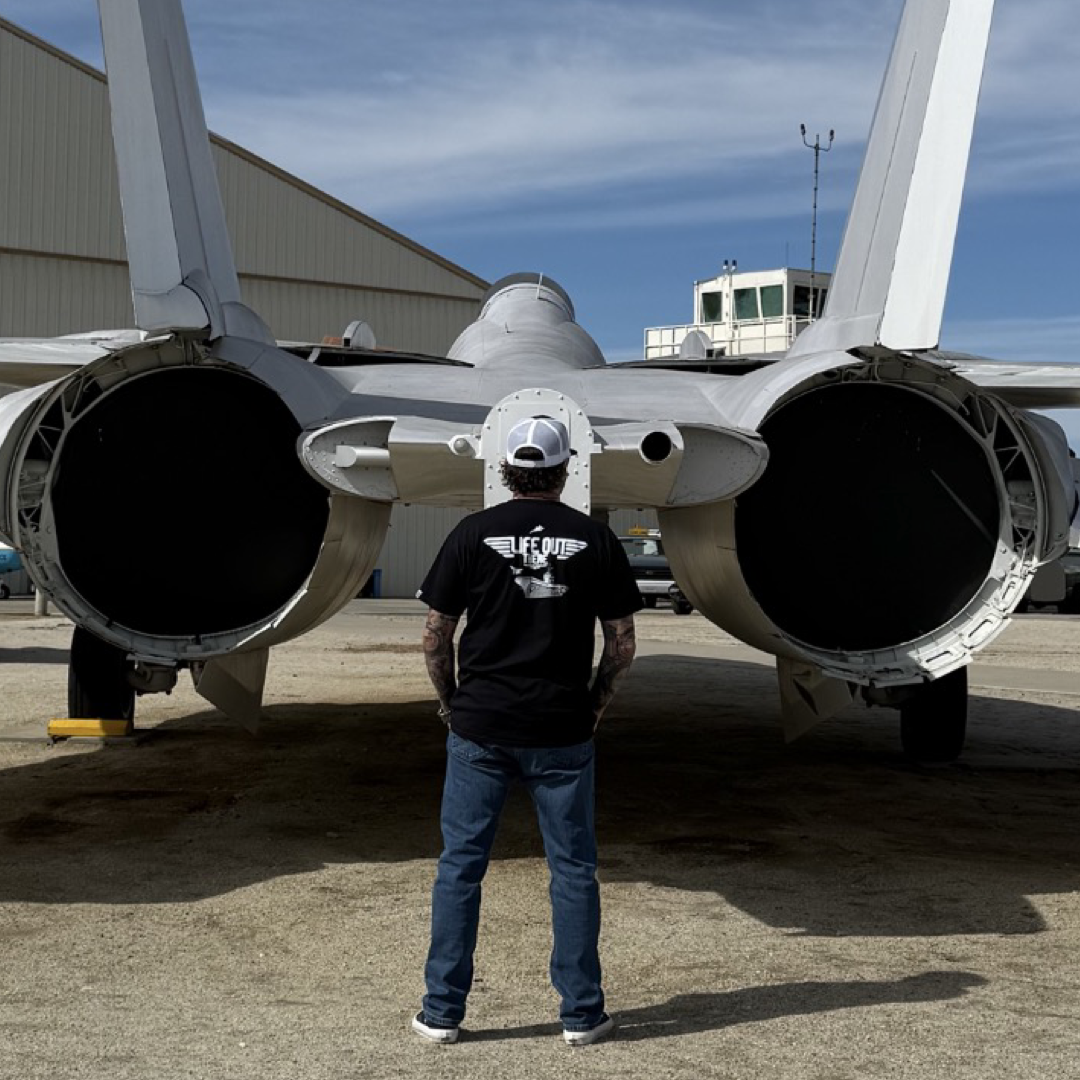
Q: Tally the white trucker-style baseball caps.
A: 1